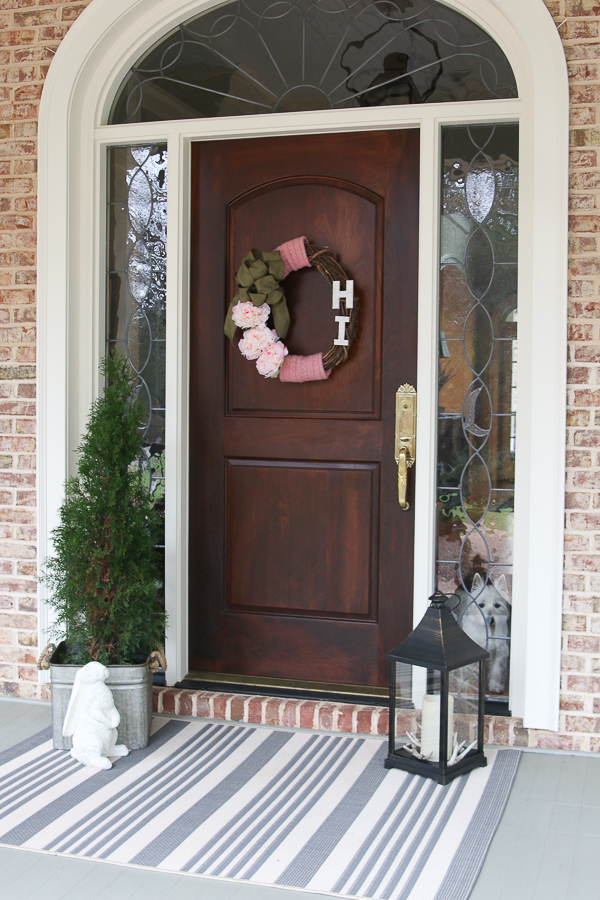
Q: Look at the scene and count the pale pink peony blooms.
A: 3